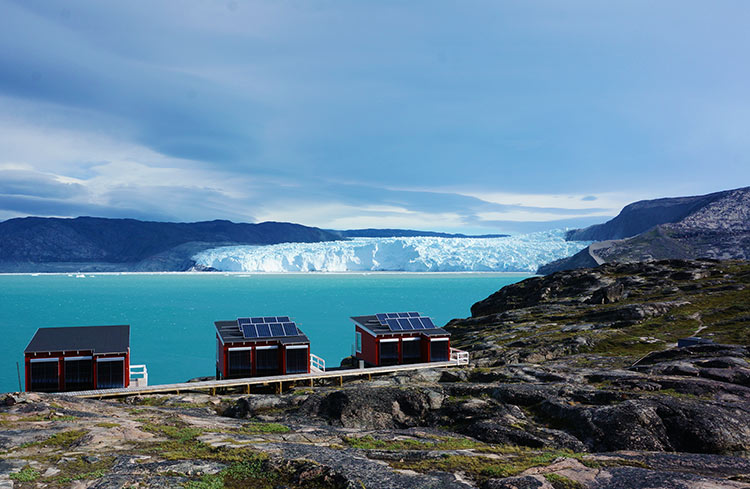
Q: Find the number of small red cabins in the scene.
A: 3